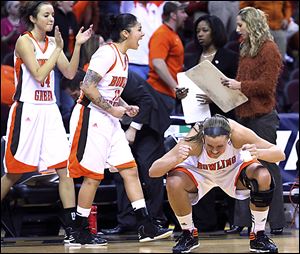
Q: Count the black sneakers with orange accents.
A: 2